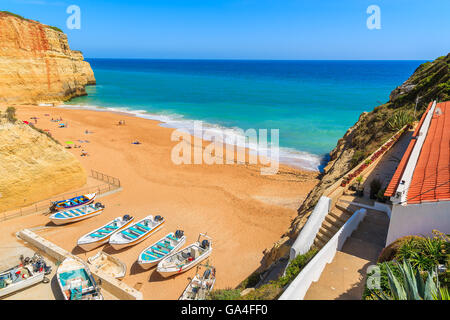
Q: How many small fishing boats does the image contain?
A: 10